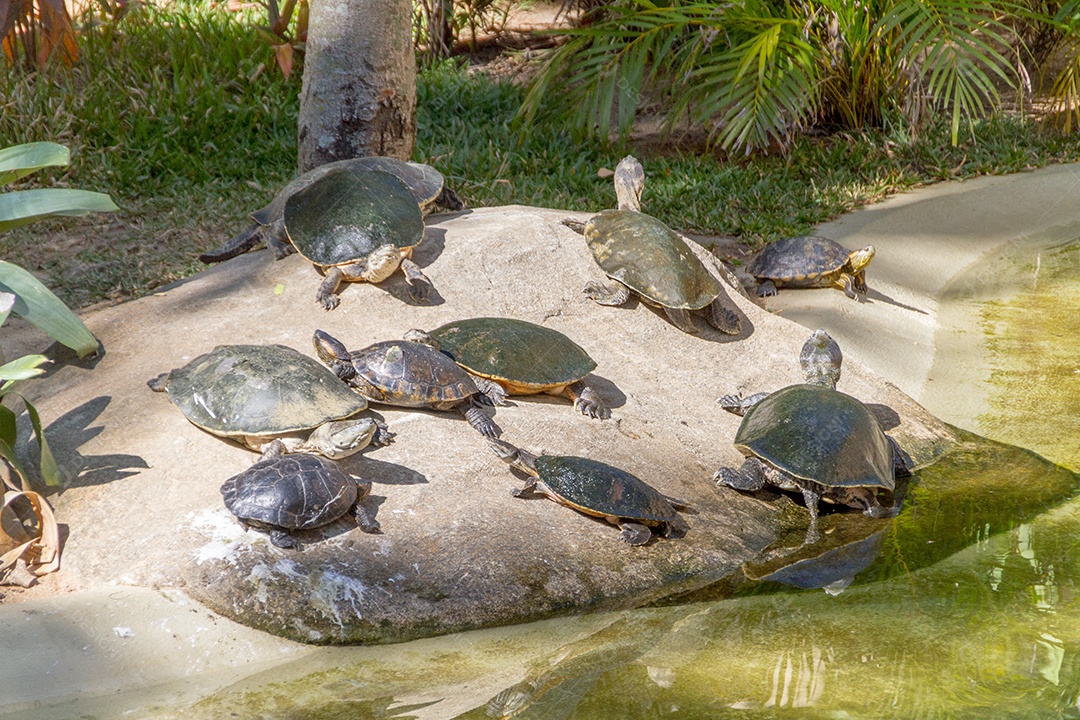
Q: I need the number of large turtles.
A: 6